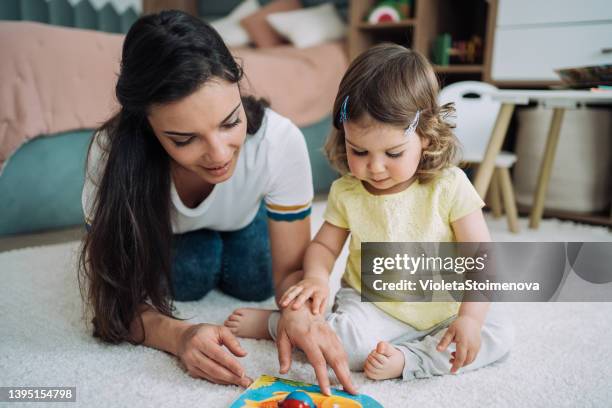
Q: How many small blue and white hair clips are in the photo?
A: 2